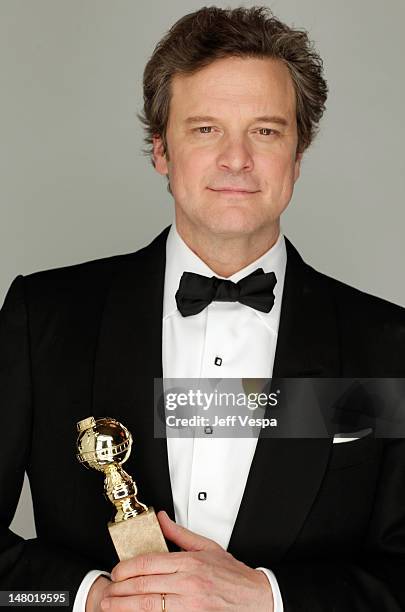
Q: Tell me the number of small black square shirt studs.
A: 3